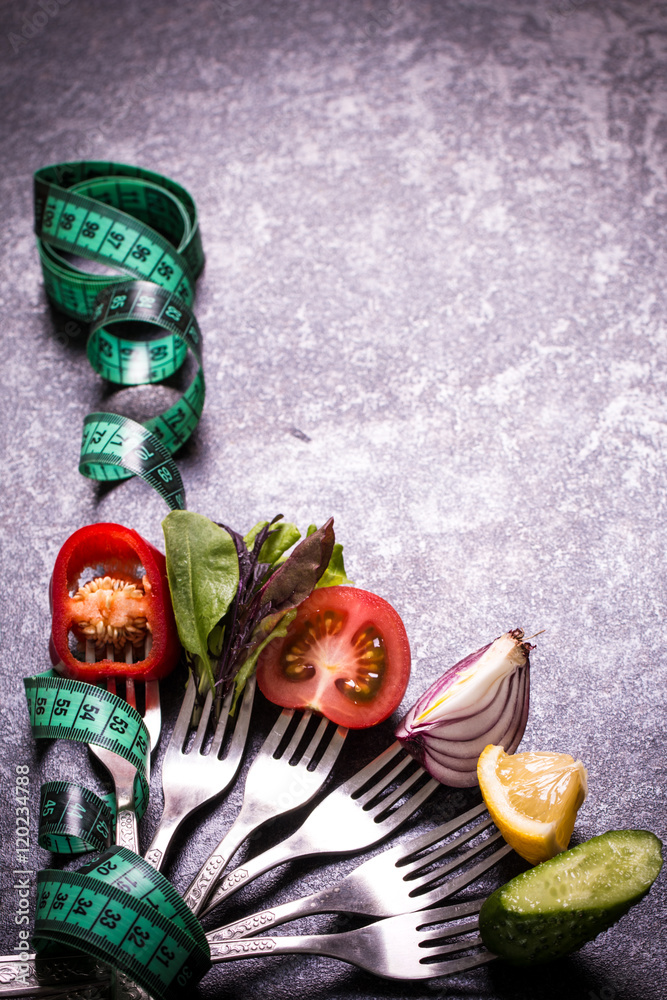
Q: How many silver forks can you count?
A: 6